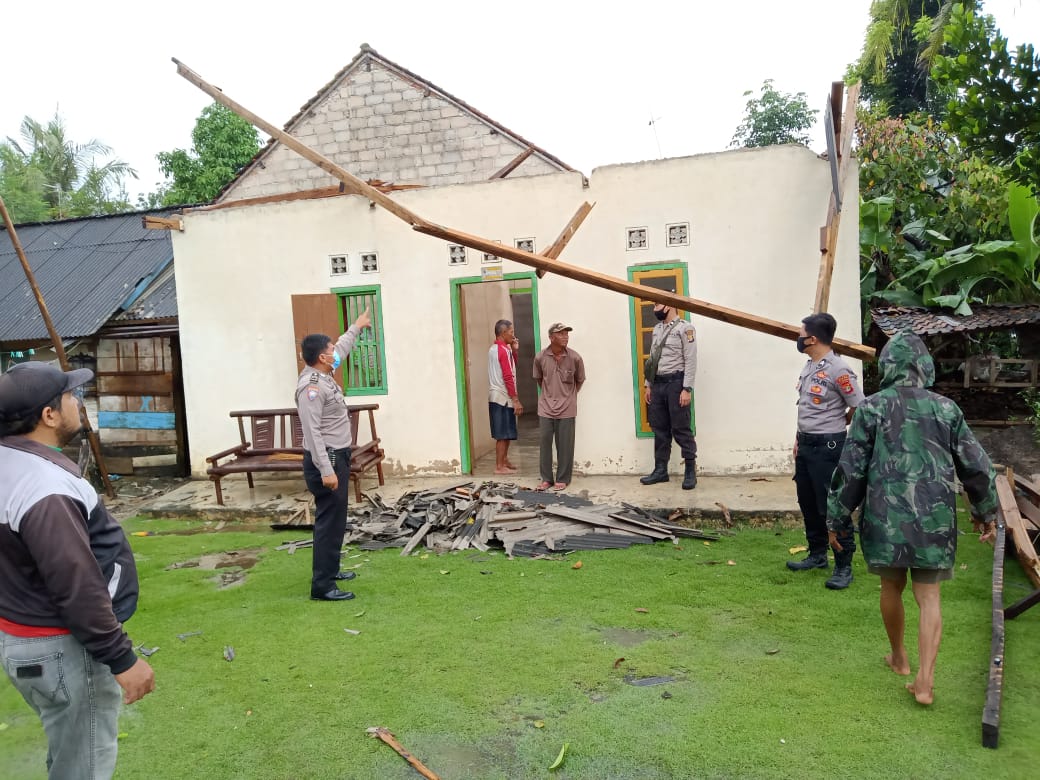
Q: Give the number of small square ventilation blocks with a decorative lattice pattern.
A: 7